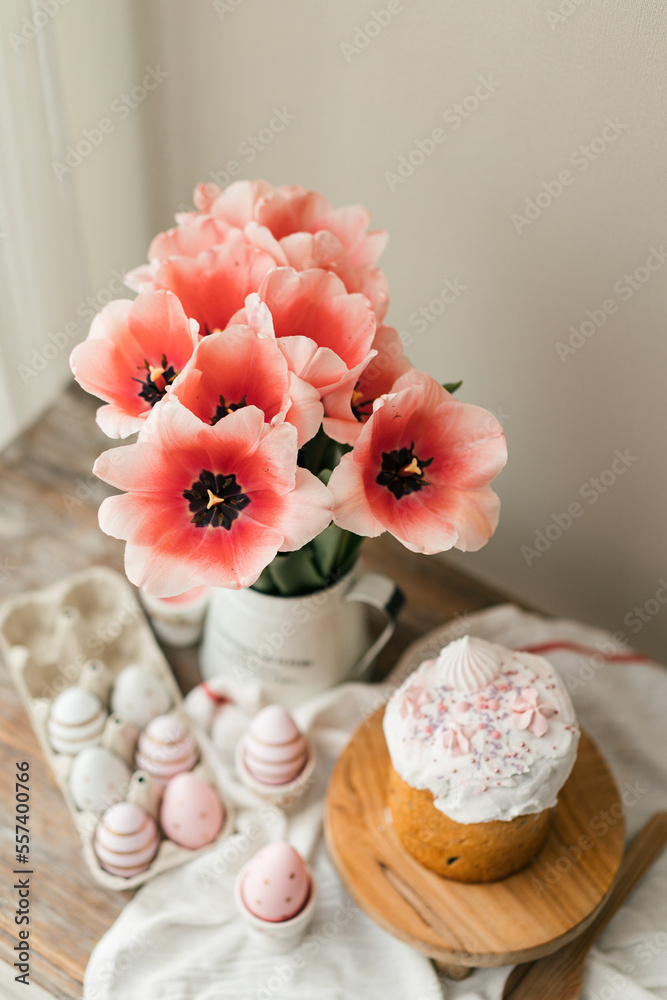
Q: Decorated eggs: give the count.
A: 8